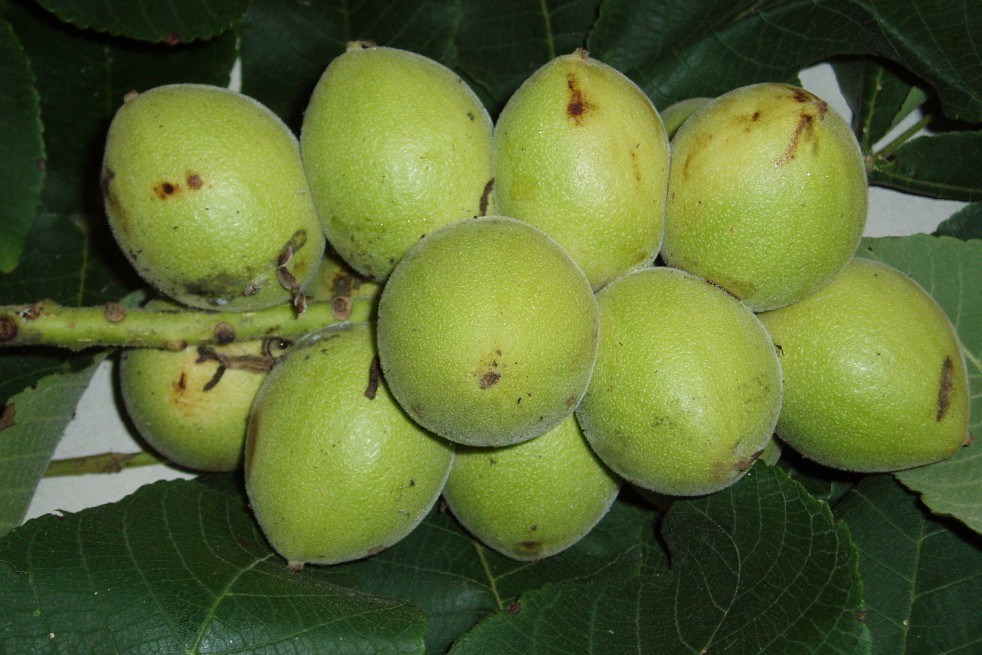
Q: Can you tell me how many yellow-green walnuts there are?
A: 11